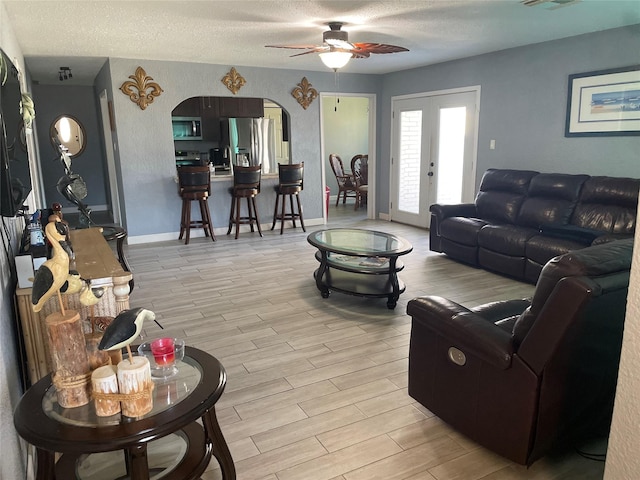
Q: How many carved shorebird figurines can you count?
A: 4